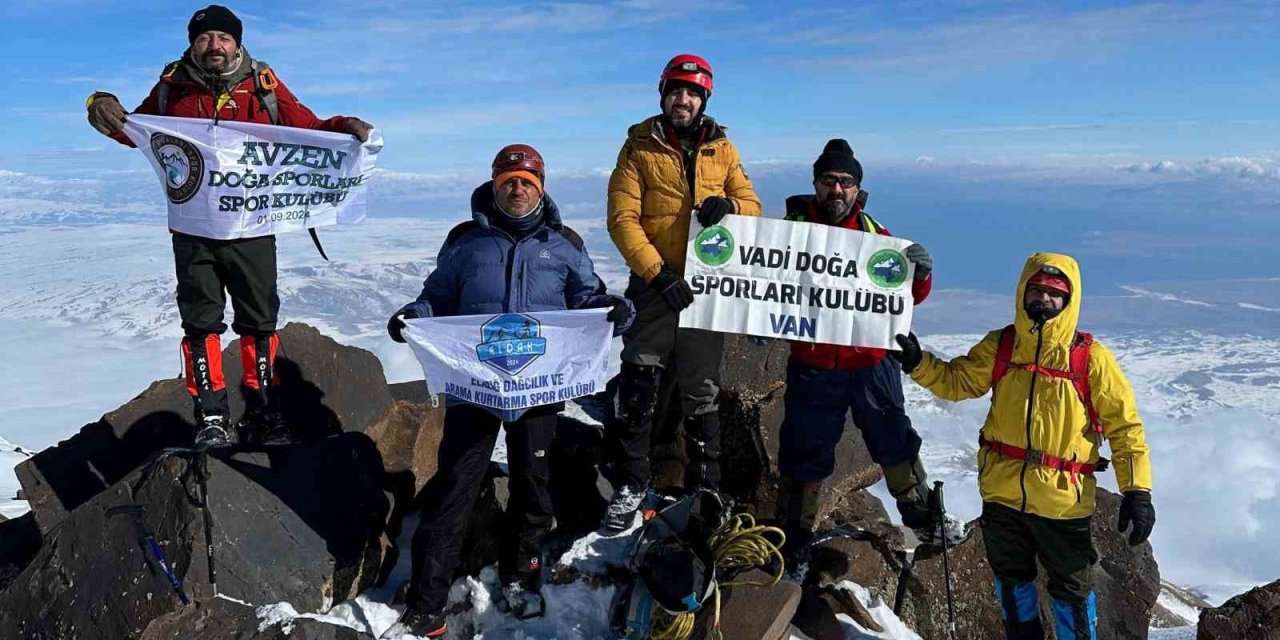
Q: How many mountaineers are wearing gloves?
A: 5